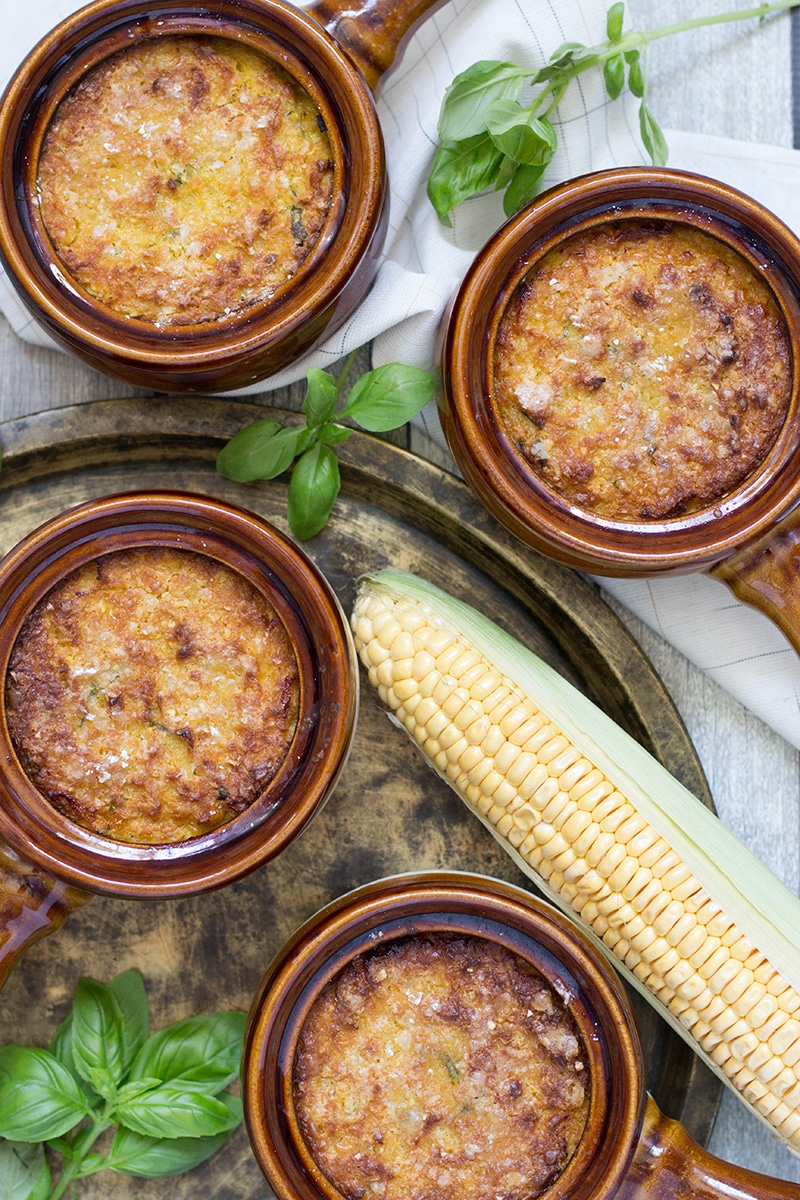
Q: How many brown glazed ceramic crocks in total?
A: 4